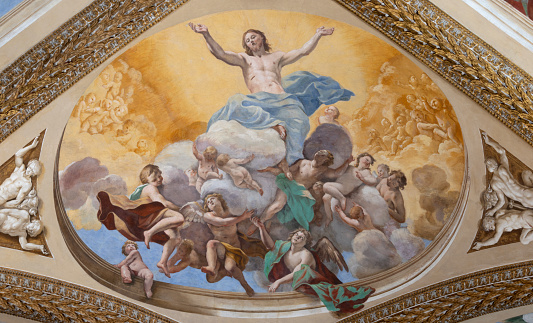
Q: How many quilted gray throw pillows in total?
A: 0